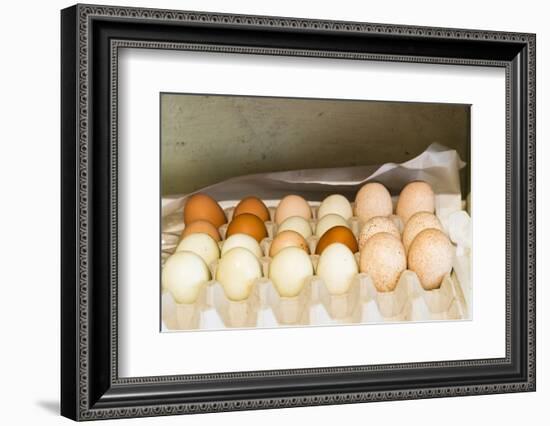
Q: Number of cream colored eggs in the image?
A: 9